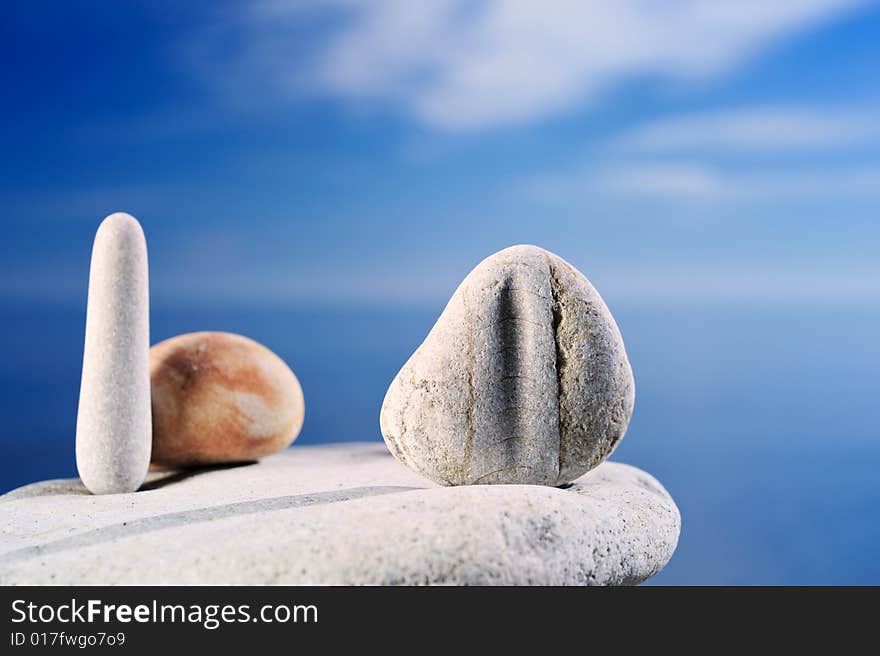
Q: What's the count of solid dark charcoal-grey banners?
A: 1